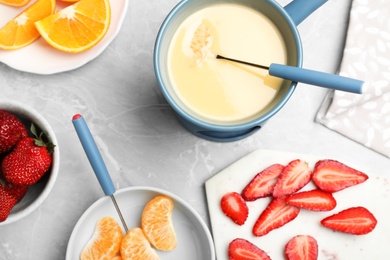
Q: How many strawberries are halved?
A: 9